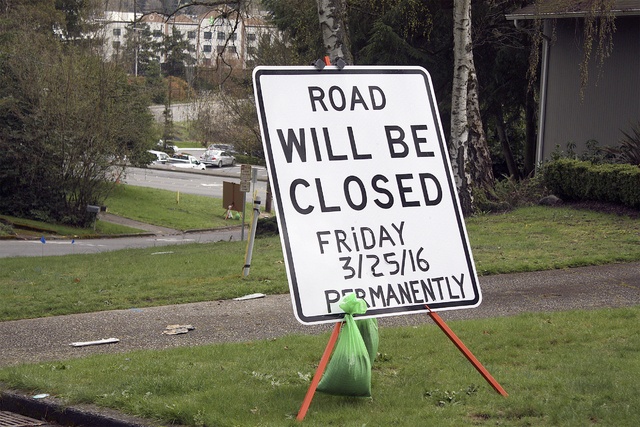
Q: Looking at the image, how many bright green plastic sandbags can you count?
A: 2